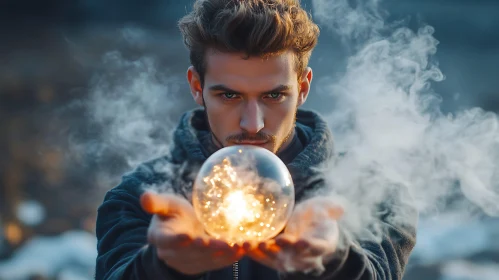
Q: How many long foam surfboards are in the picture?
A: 0